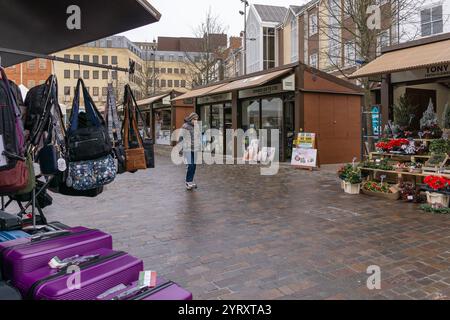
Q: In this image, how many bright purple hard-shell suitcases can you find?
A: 3